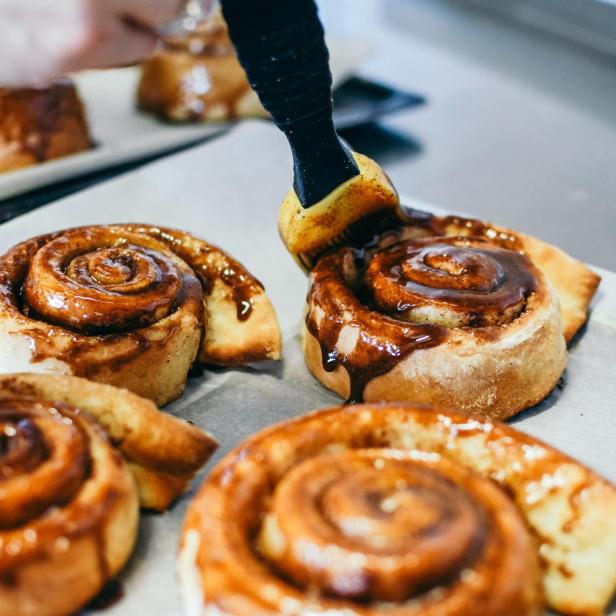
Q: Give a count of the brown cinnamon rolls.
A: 6